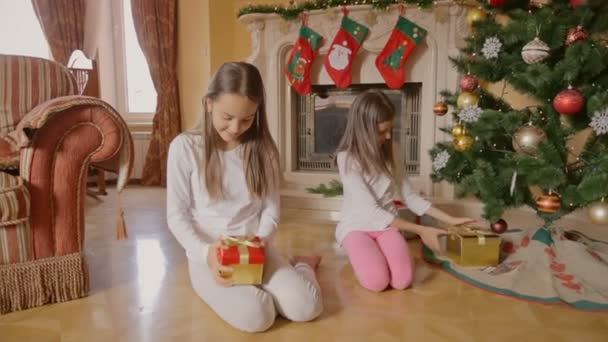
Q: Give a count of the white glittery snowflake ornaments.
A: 4